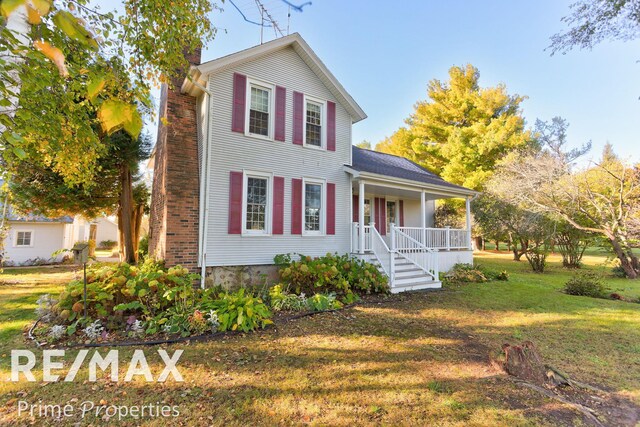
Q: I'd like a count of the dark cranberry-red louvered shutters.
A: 12